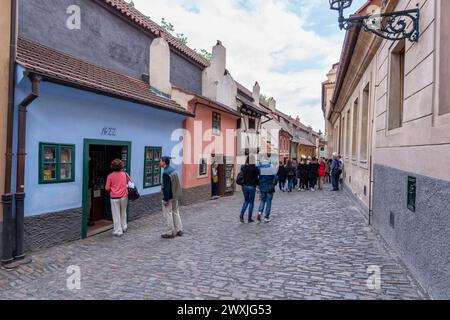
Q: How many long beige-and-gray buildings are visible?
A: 1